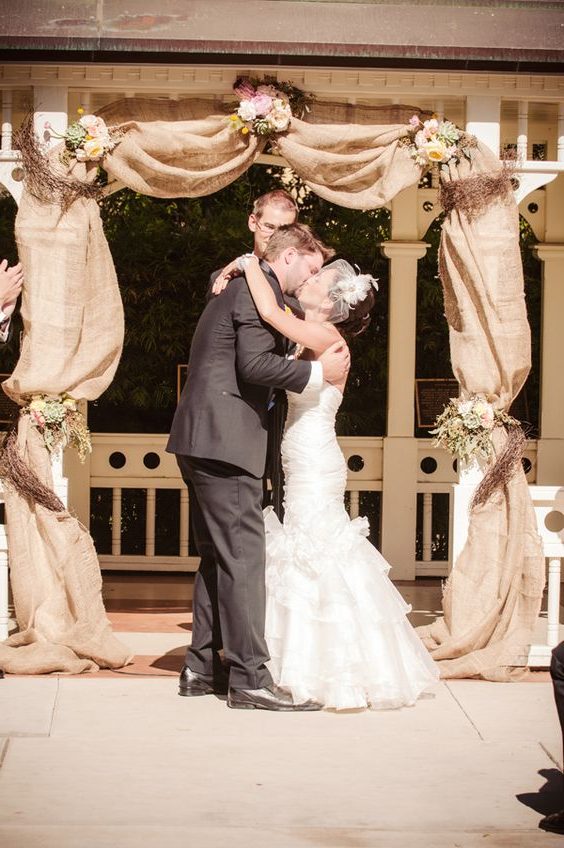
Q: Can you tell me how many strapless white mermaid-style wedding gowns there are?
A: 1